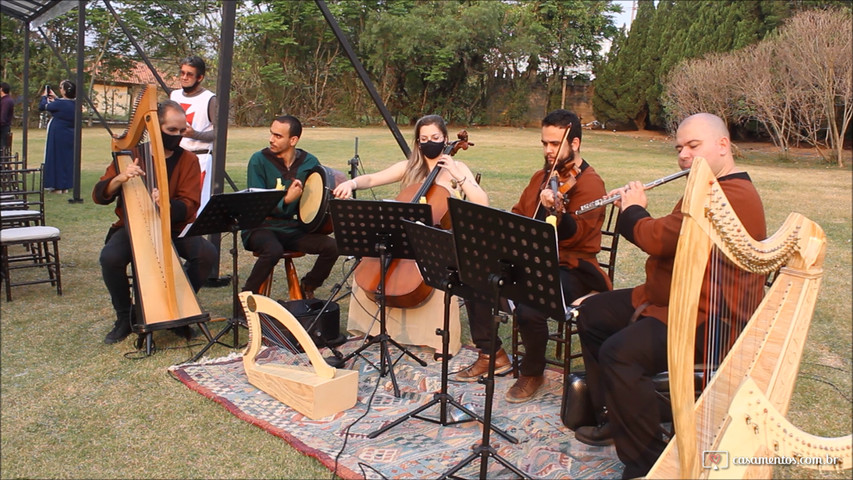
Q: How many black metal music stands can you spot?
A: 4